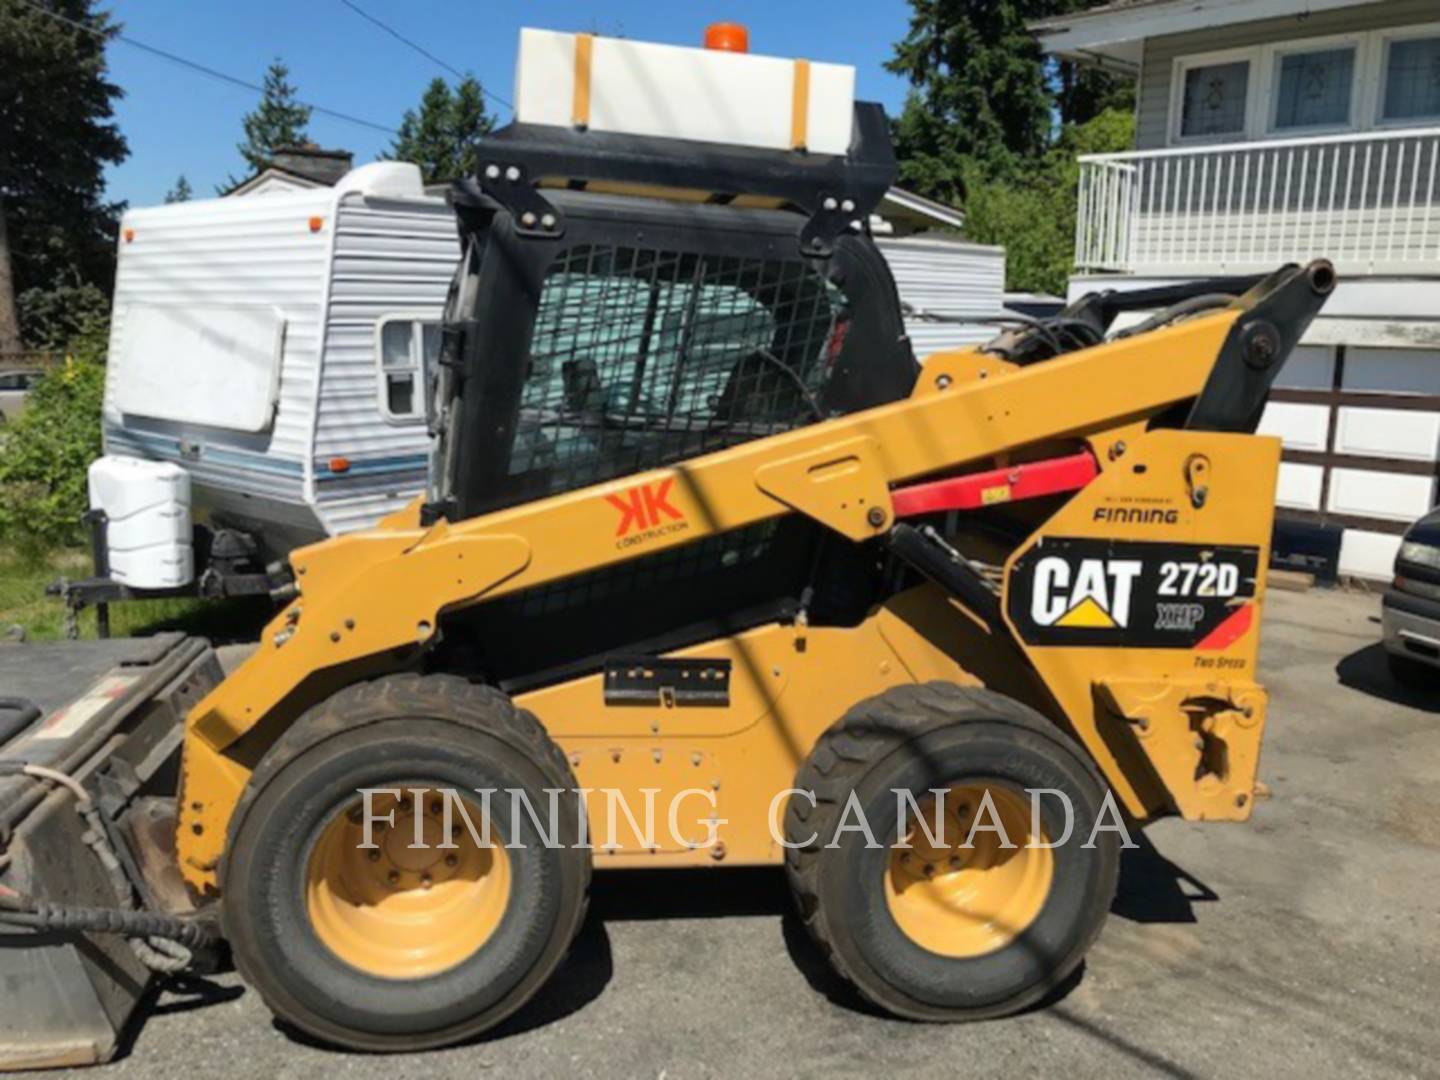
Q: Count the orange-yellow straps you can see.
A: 2